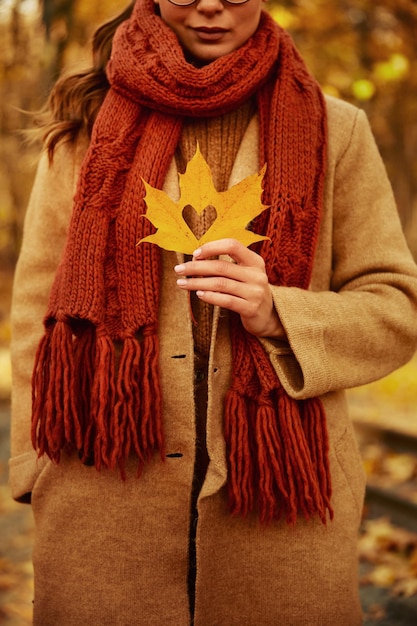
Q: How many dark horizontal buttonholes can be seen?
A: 2